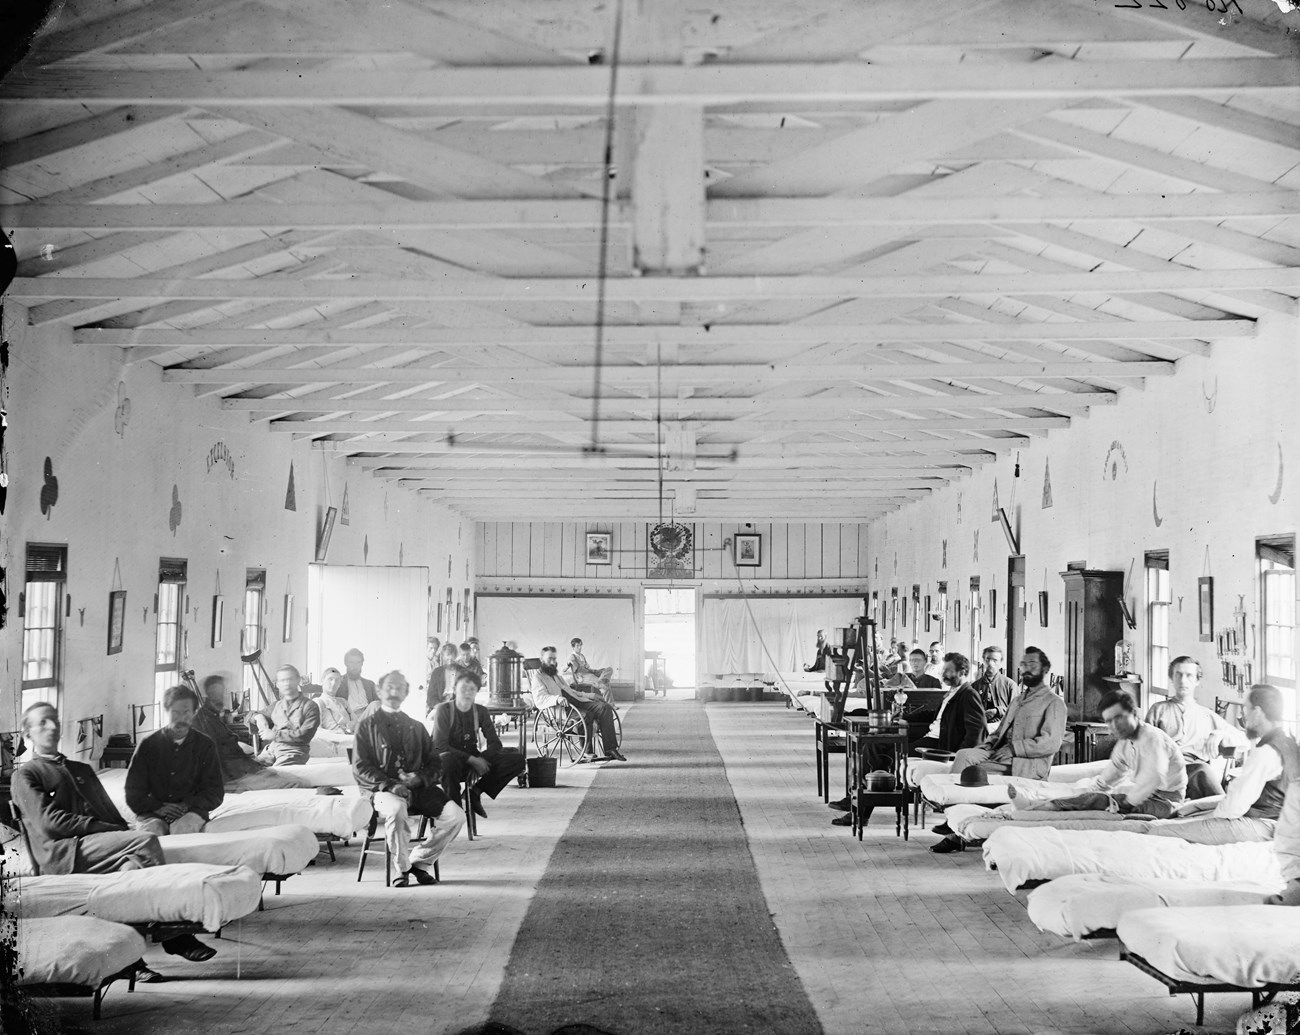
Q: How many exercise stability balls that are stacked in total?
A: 0